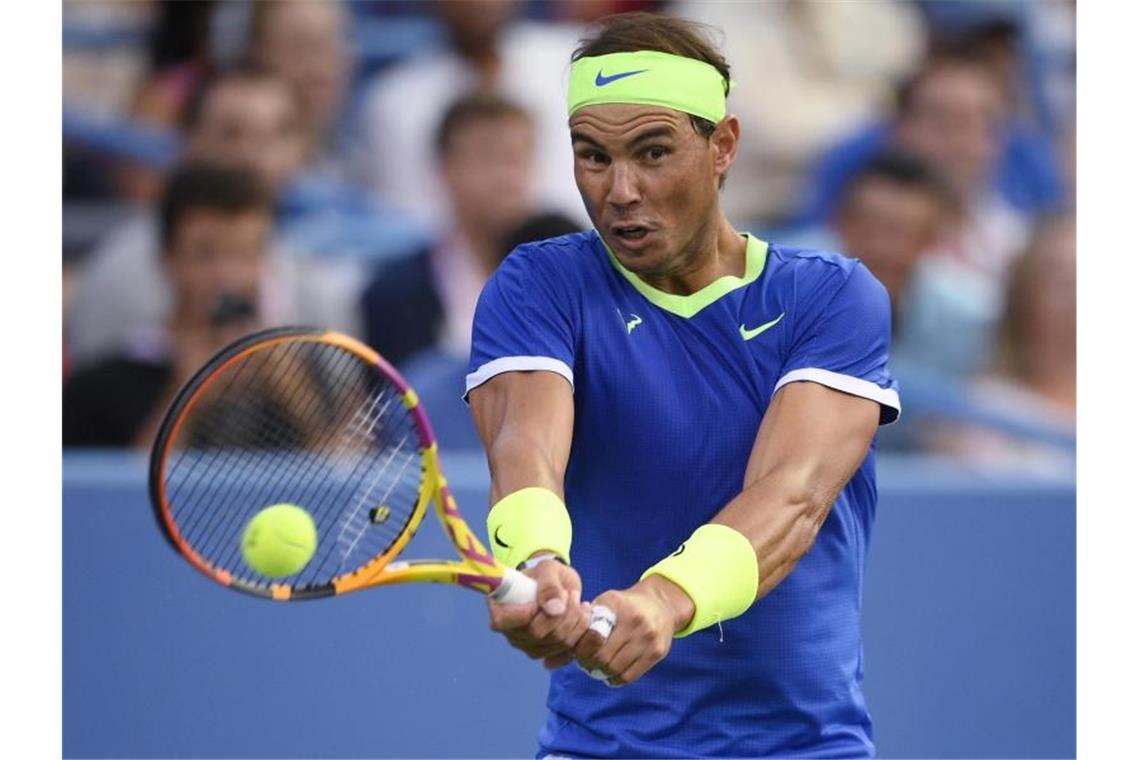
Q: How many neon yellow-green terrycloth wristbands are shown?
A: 2